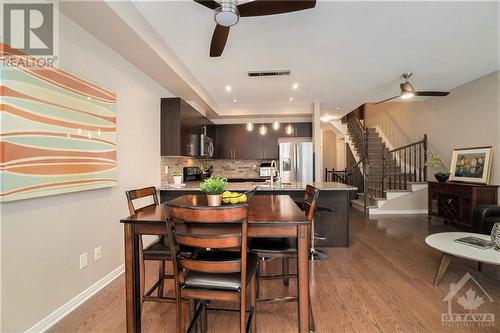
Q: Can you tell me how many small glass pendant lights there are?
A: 4